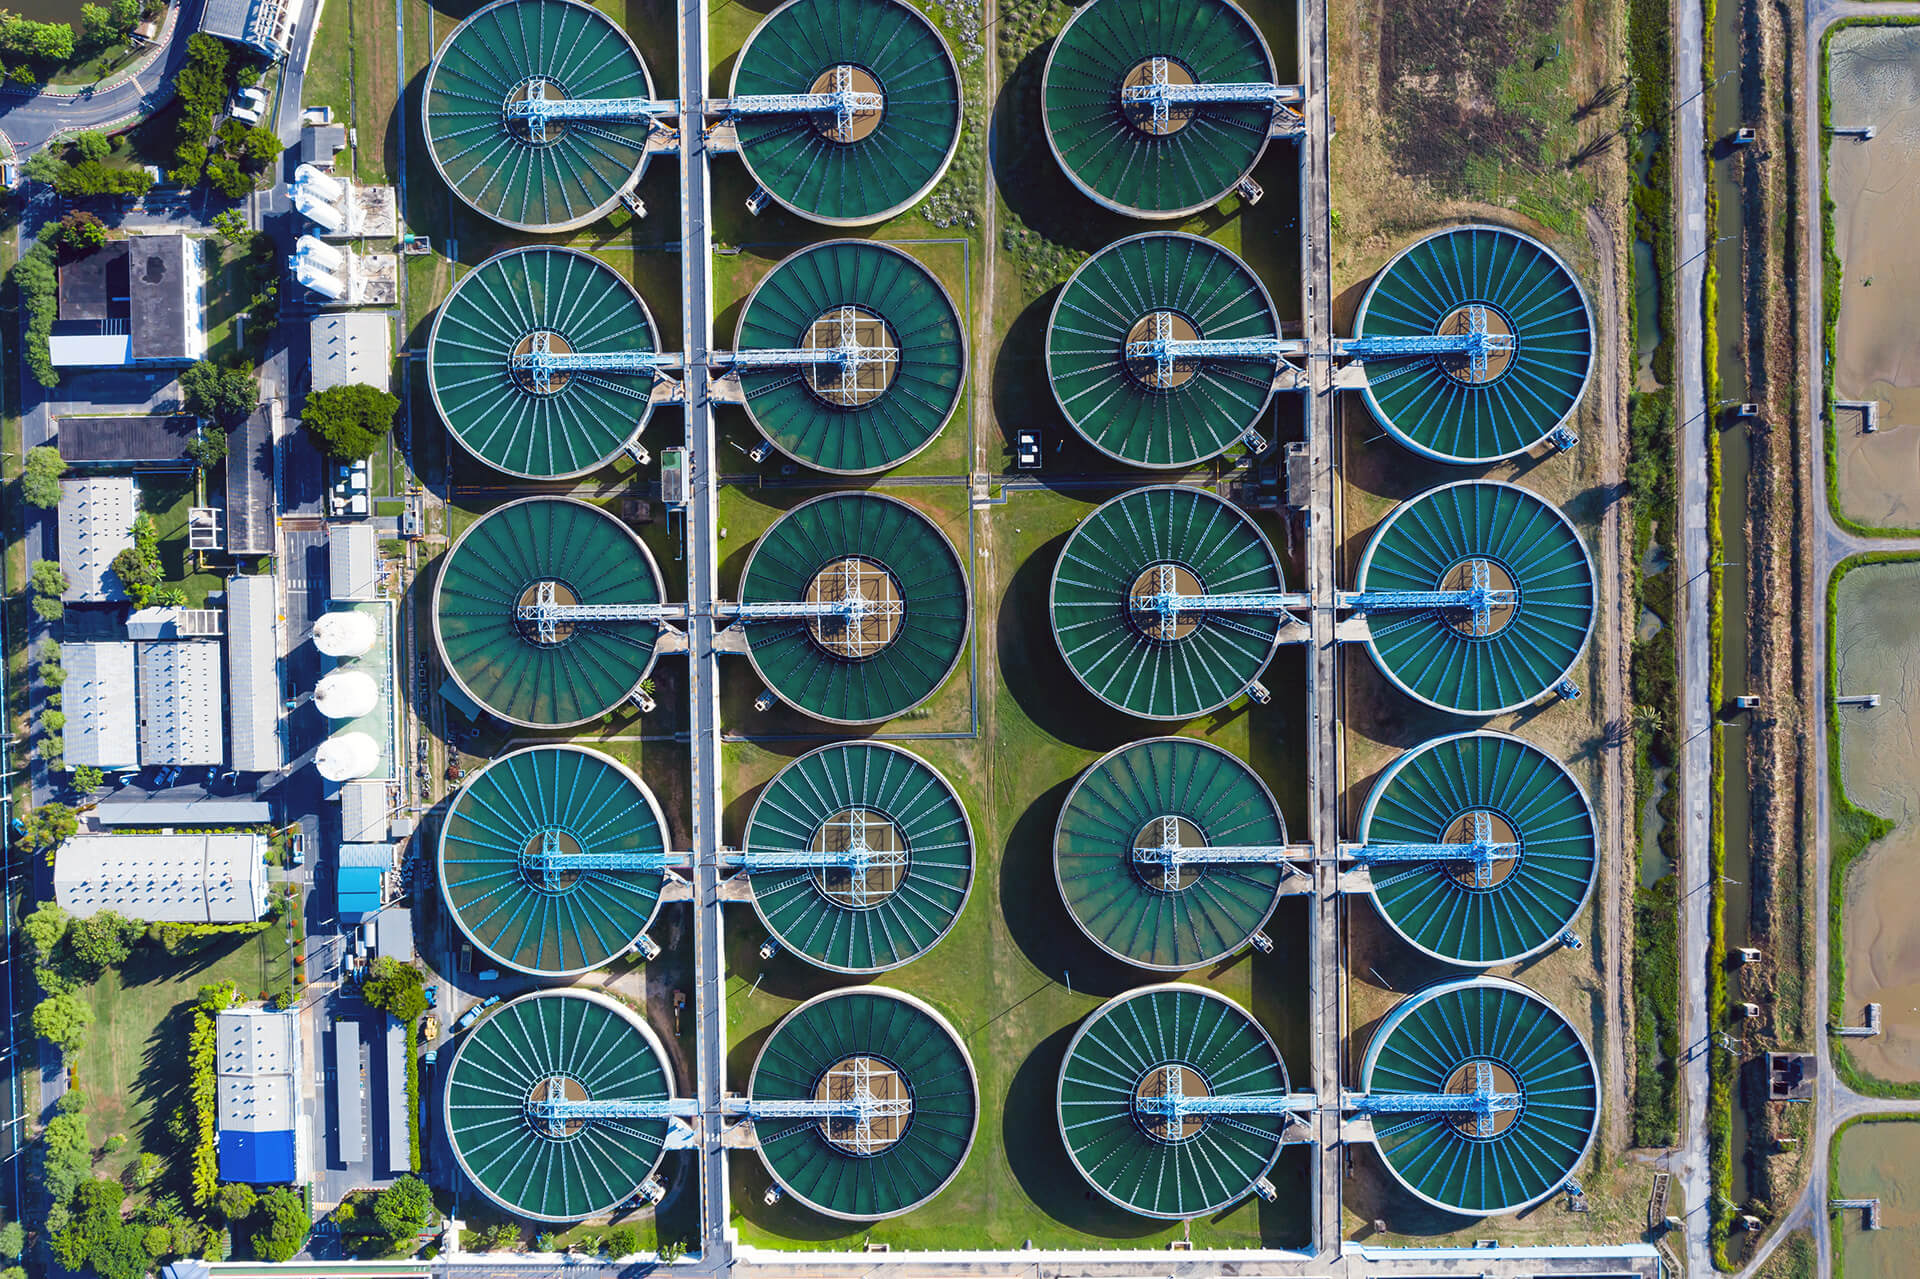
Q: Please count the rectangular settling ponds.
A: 3